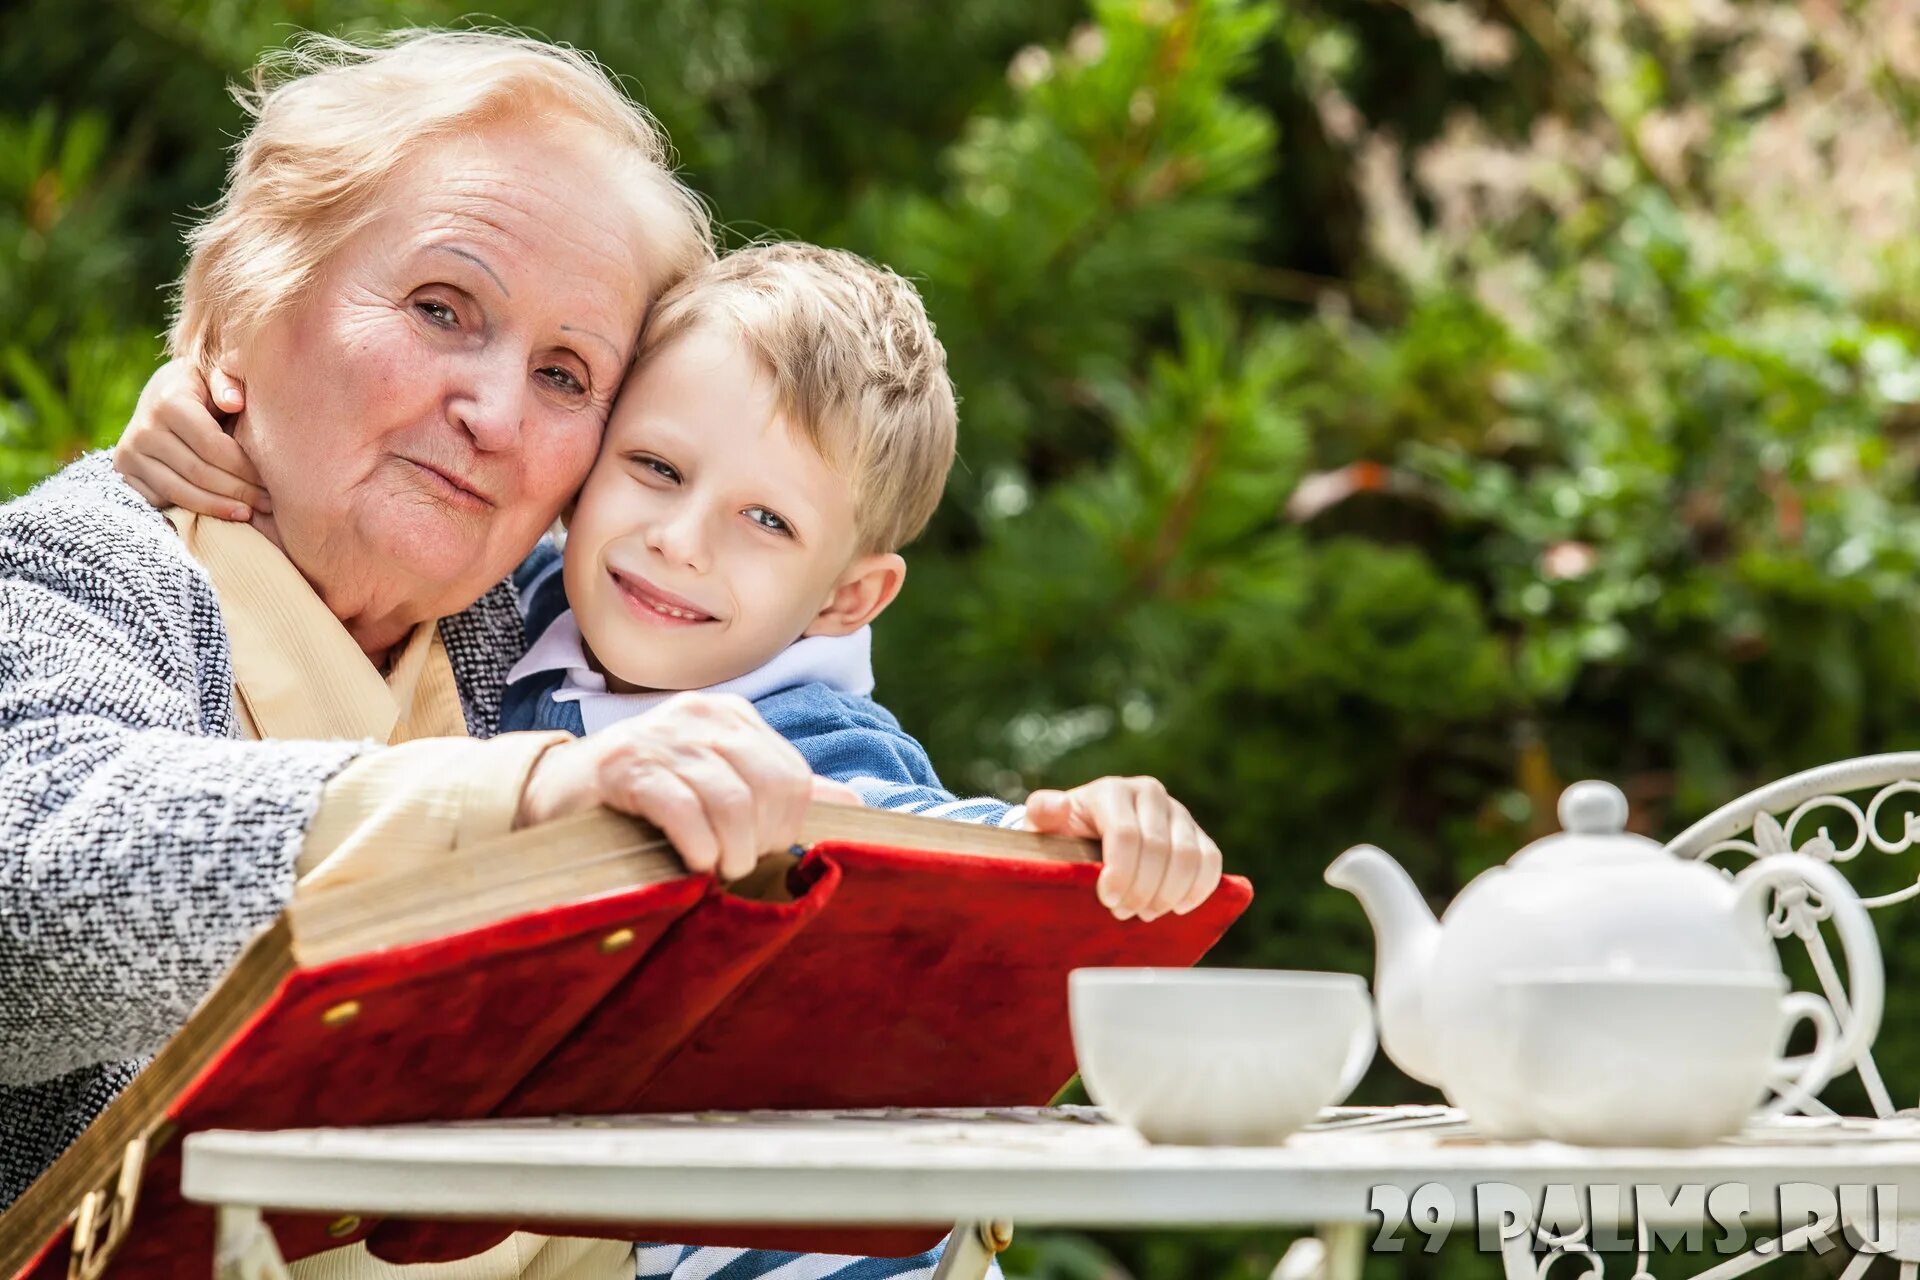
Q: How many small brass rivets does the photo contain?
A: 3